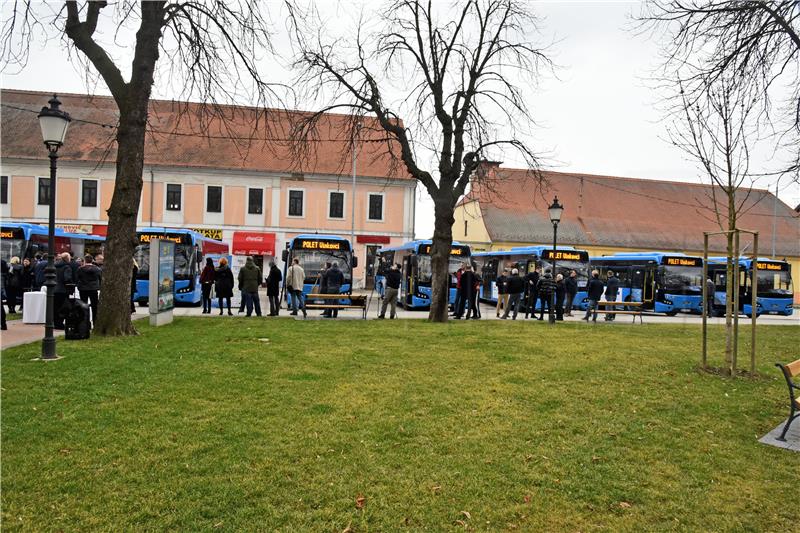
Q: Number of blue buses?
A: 7